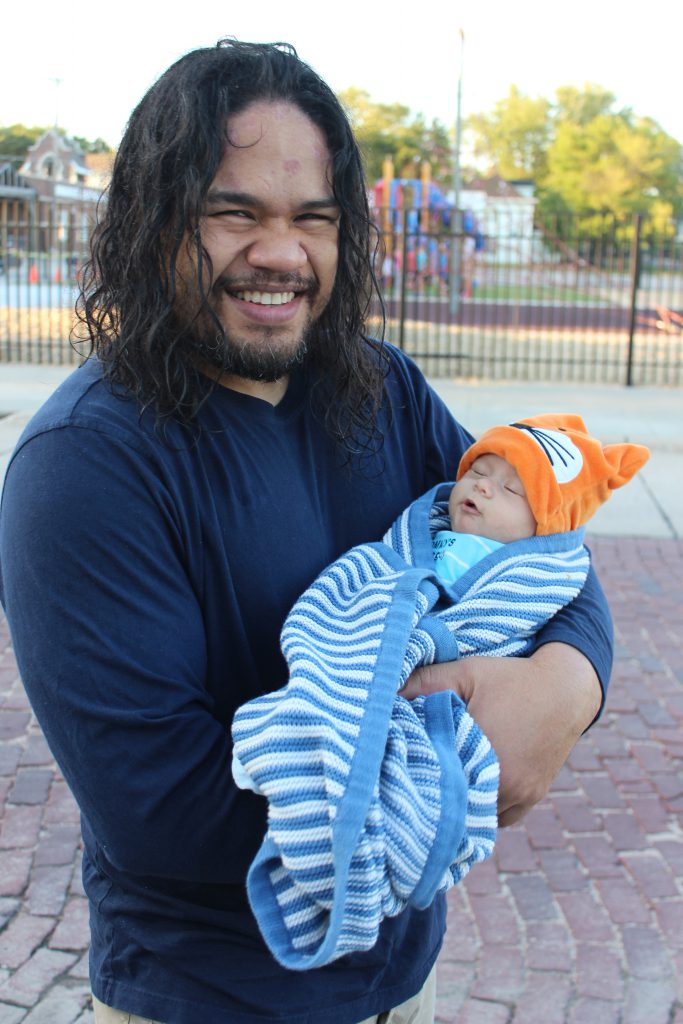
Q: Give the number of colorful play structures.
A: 1